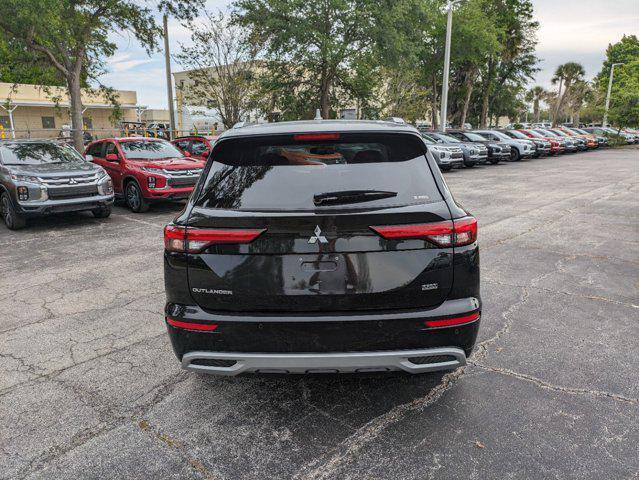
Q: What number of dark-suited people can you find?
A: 0